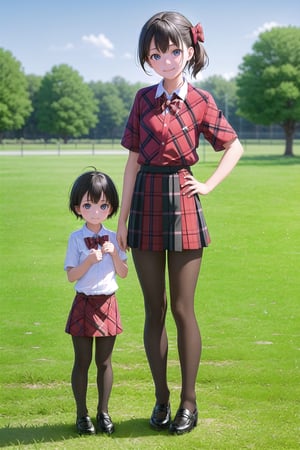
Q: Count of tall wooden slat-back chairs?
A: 0